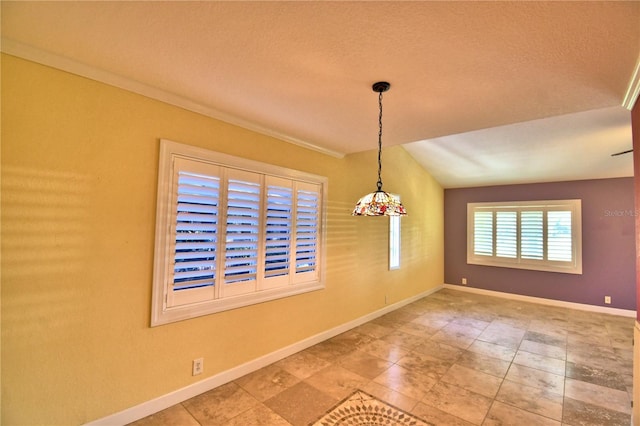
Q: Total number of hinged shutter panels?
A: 8